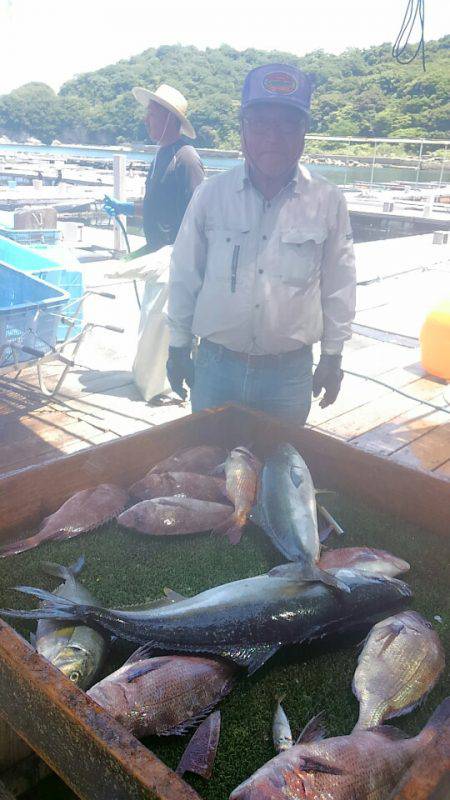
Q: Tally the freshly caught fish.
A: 13